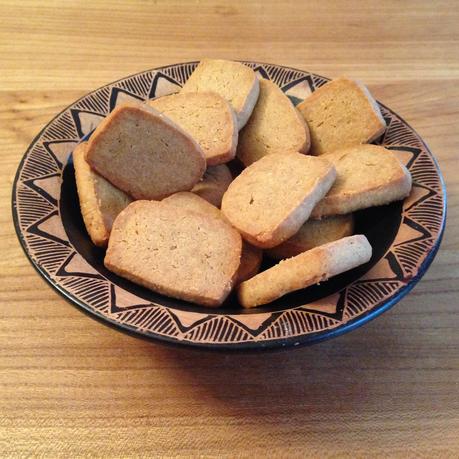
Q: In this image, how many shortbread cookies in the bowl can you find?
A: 13